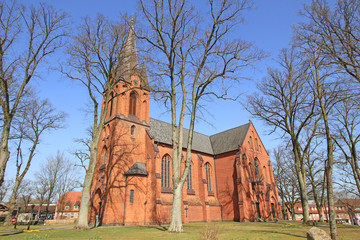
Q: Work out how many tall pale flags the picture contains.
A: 0